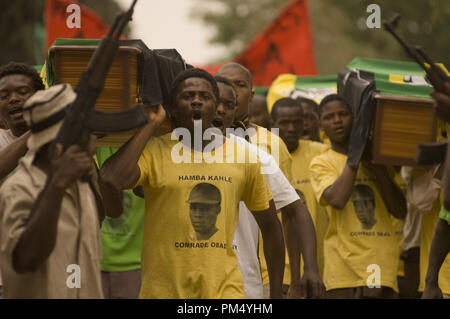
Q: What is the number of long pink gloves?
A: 0